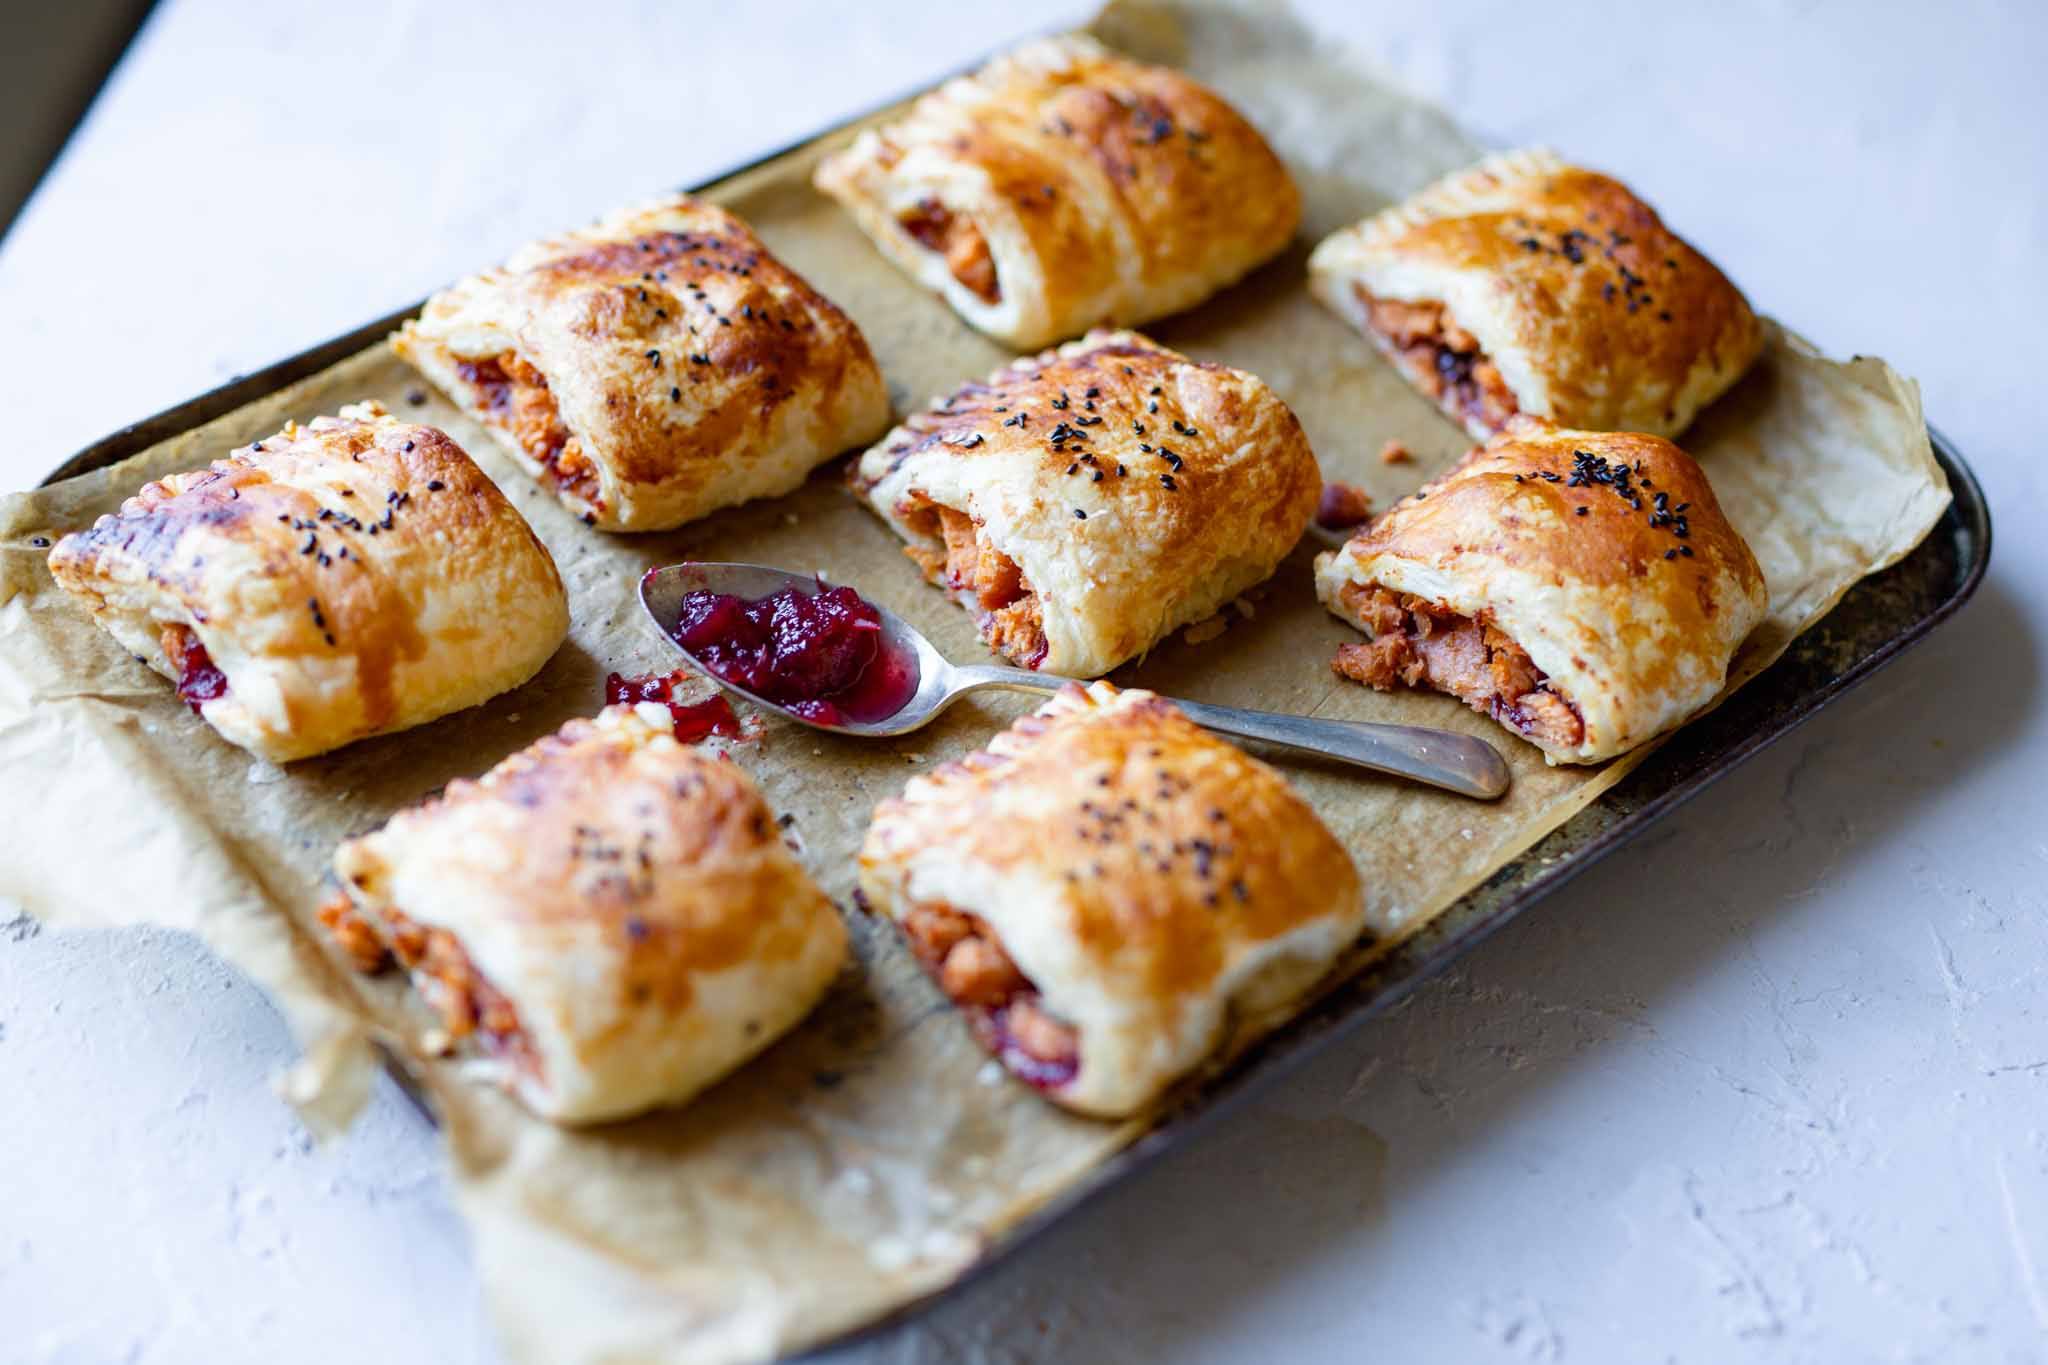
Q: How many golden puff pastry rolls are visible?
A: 8